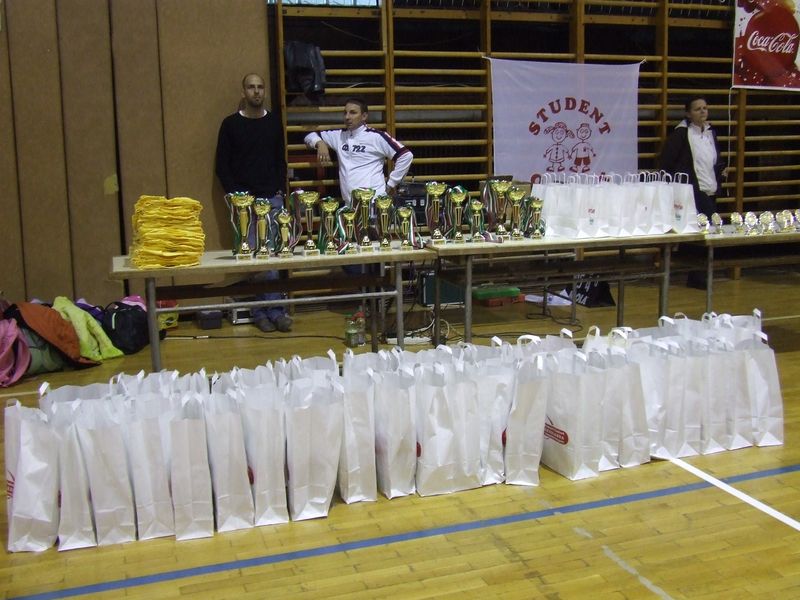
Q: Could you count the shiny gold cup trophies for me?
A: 15